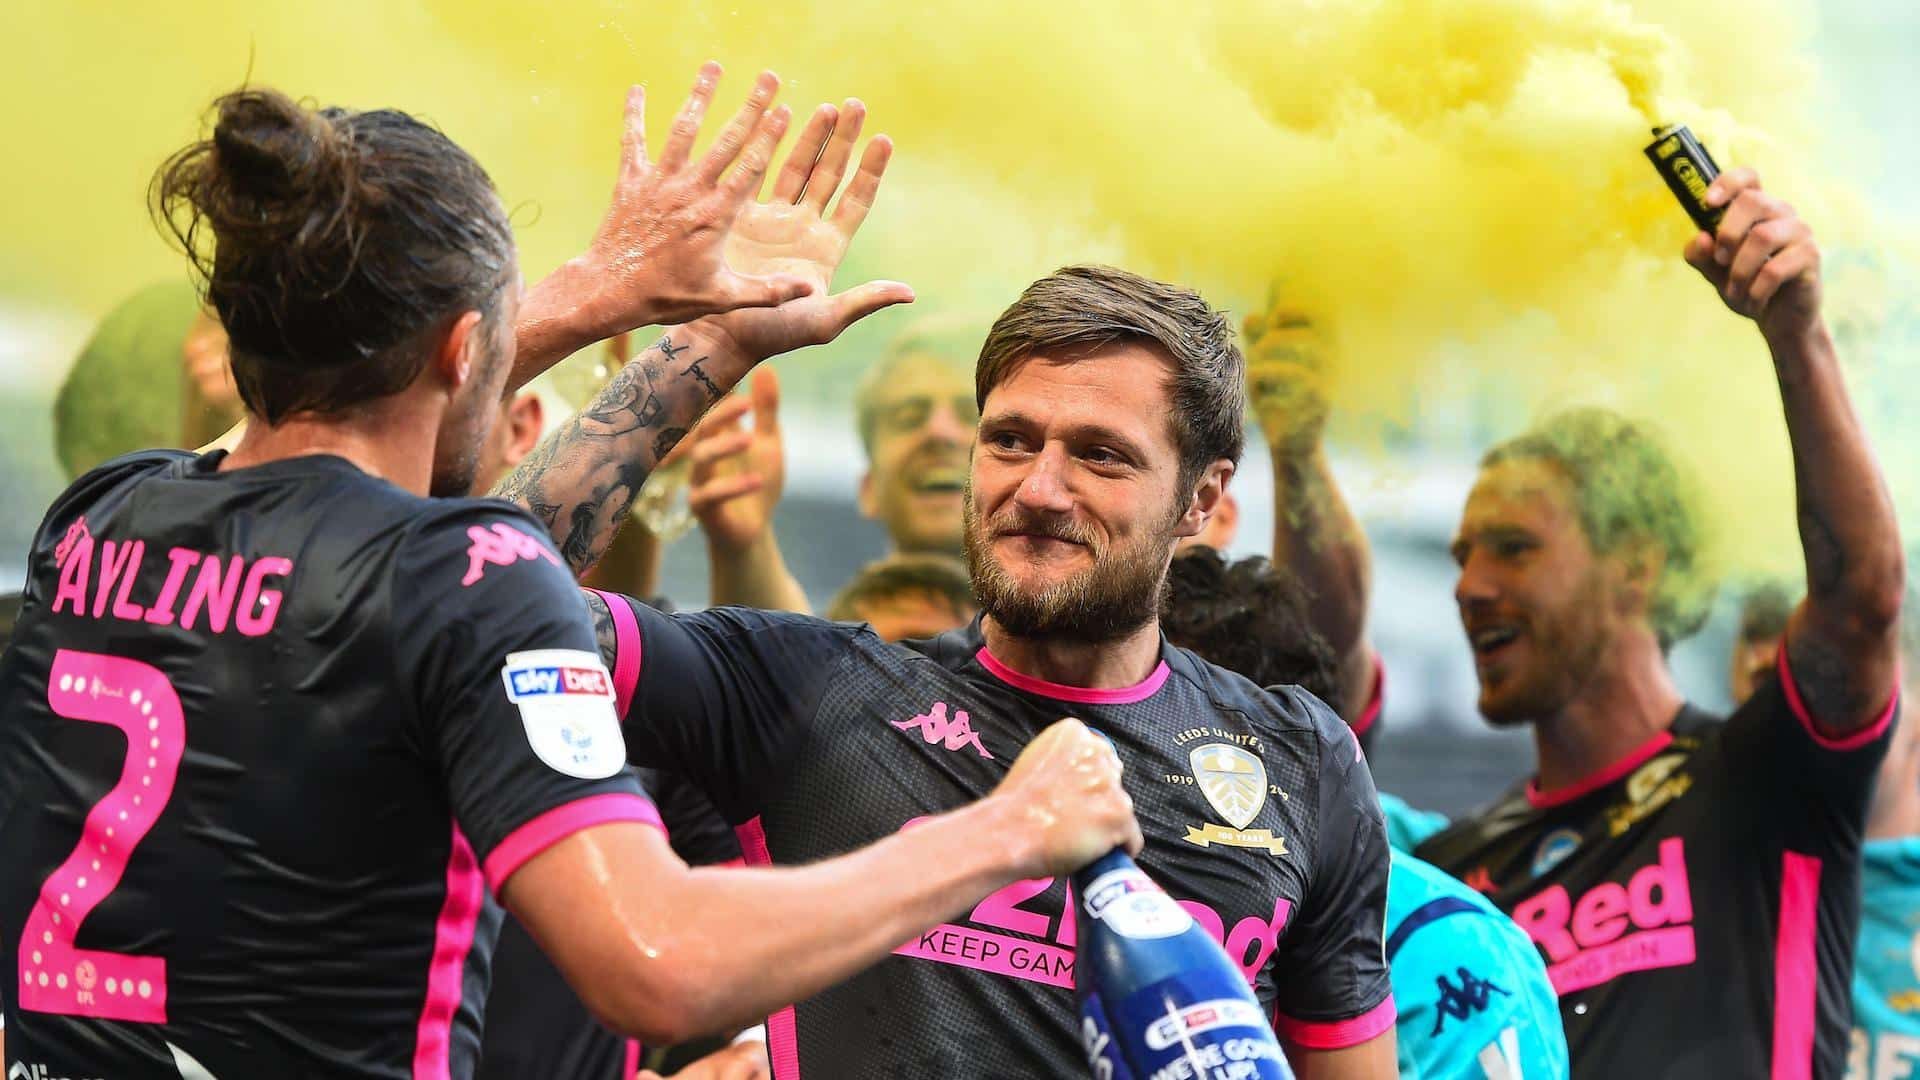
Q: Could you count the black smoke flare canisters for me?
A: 1